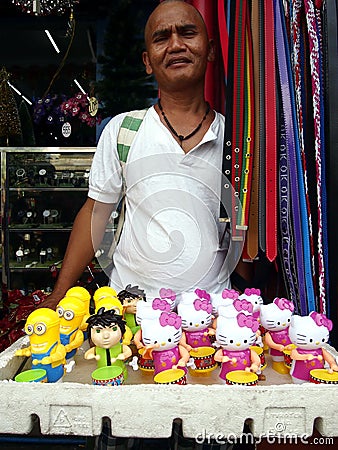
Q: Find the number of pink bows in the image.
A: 11